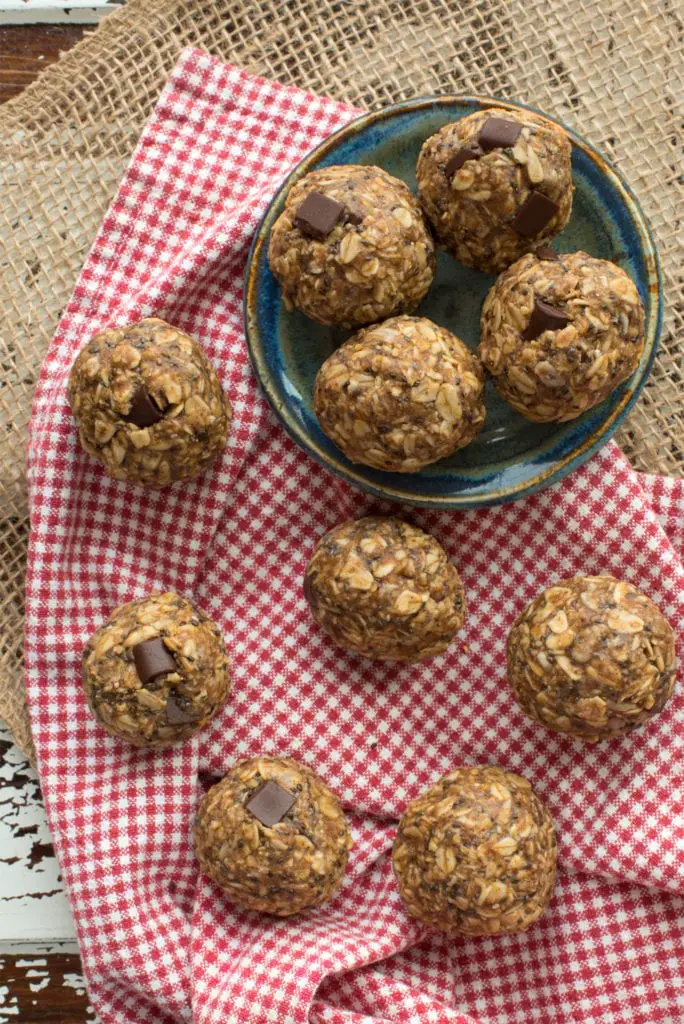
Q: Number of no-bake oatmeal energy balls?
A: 10